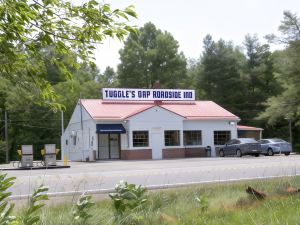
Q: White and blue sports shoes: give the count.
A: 0